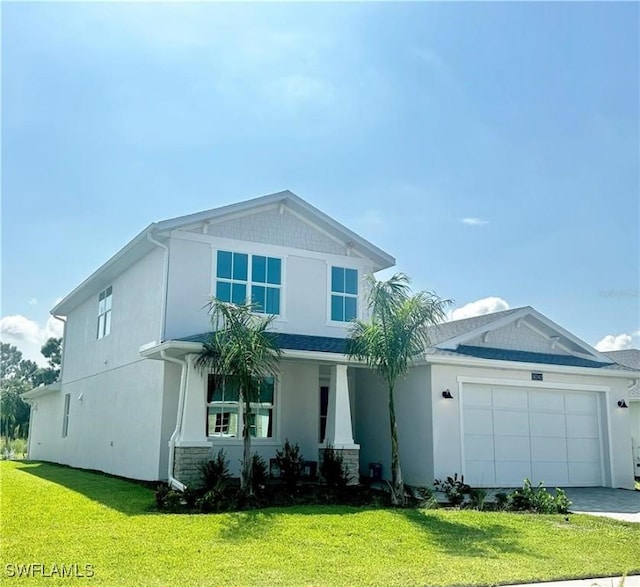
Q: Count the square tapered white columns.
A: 2